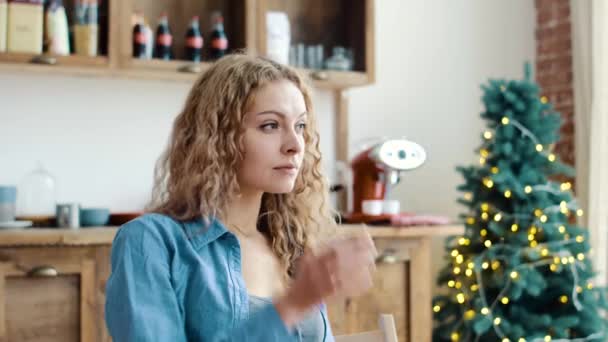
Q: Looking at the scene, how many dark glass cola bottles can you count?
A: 4